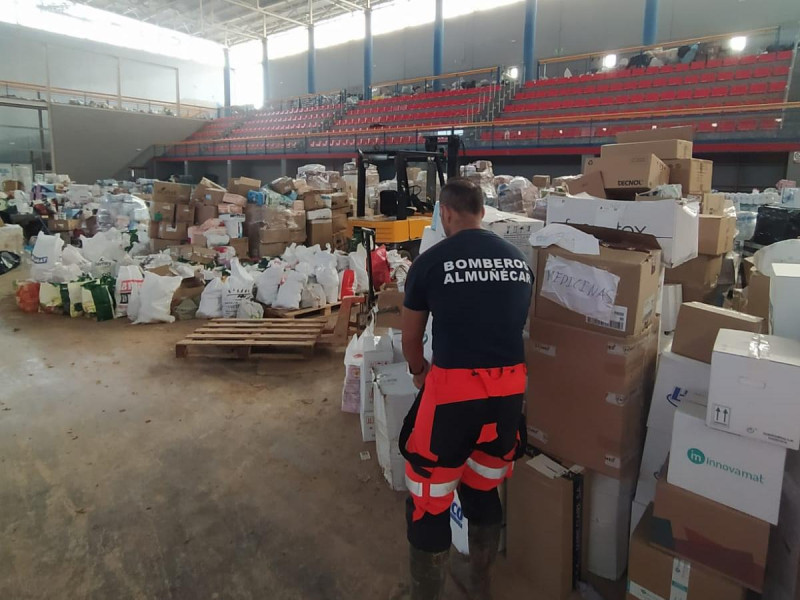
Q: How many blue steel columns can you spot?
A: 7